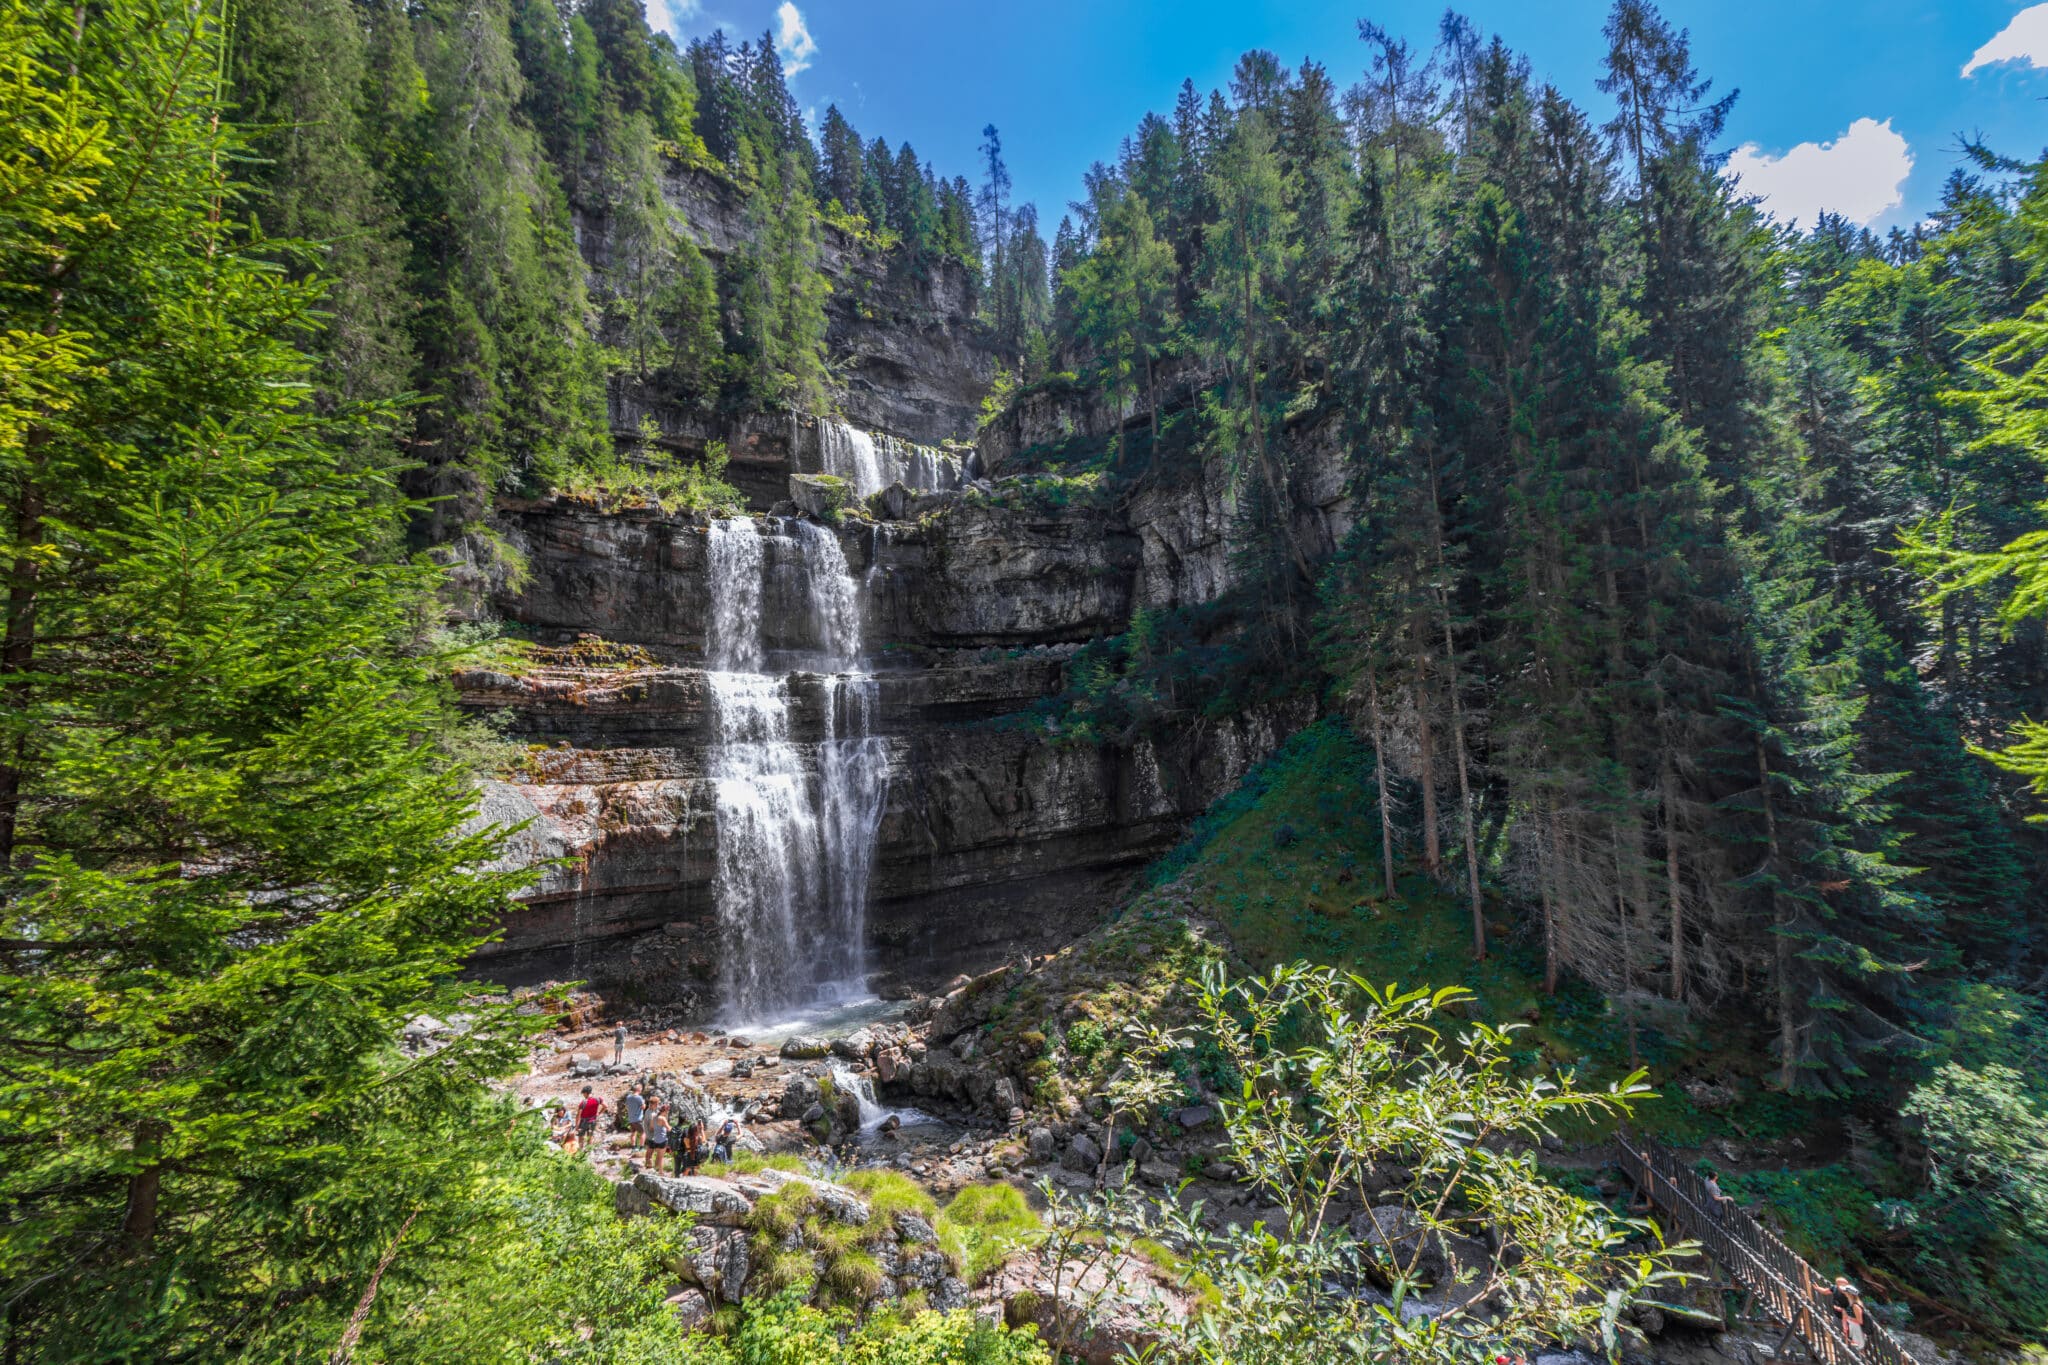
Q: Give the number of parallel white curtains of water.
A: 2